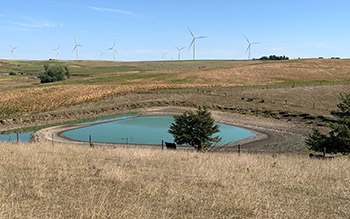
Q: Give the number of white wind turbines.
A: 9